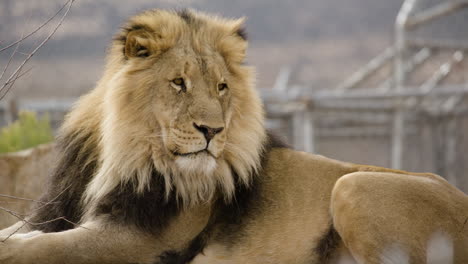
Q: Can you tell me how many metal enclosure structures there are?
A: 1